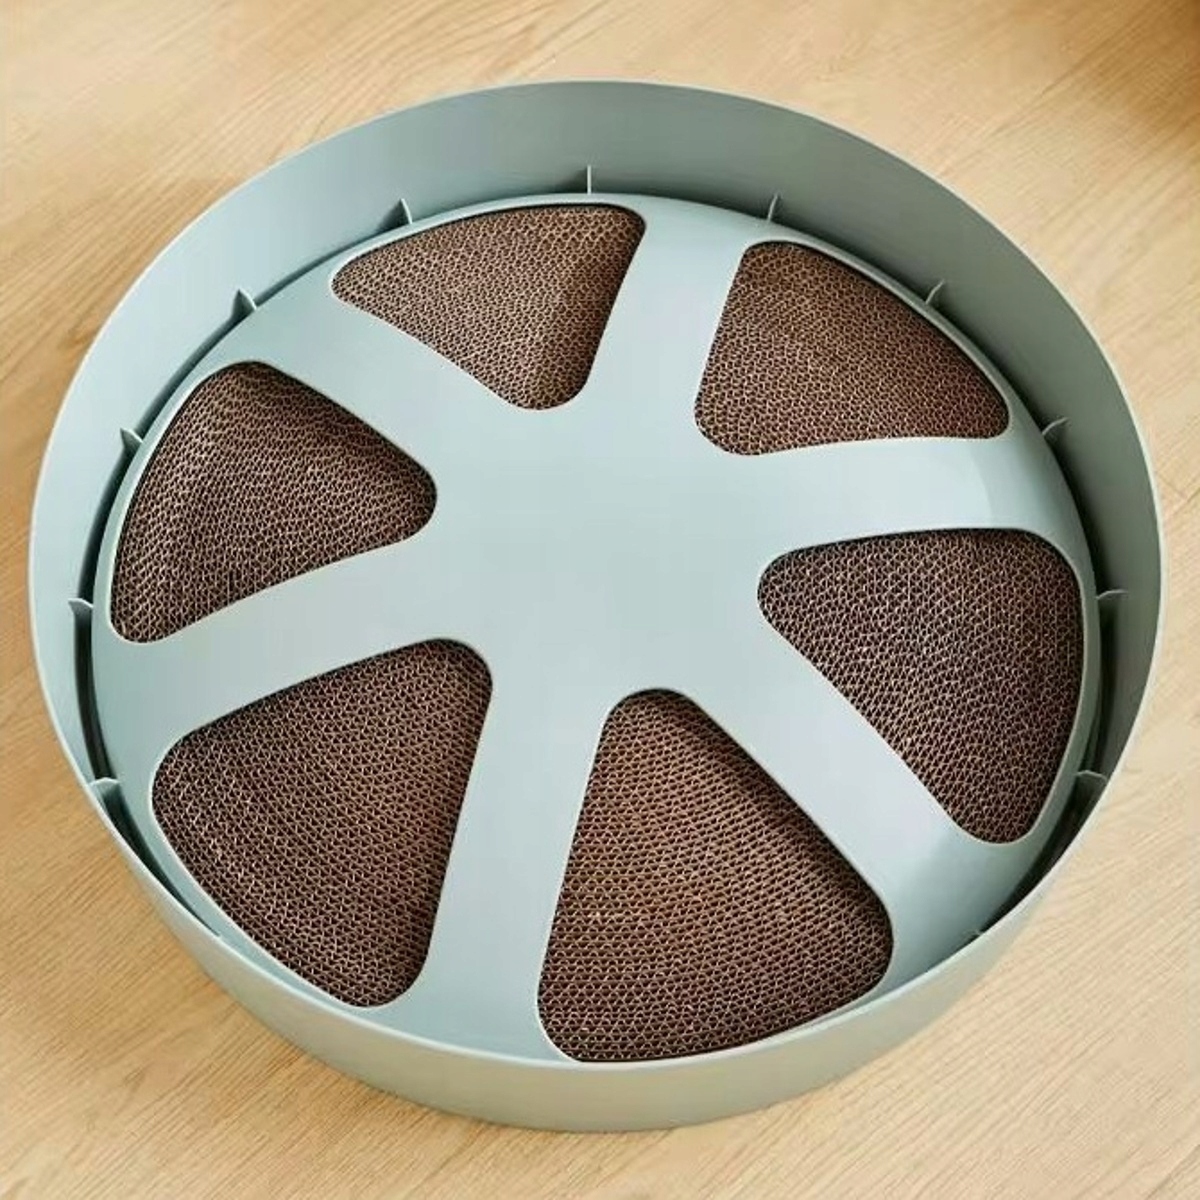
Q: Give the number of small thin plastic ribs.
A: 11